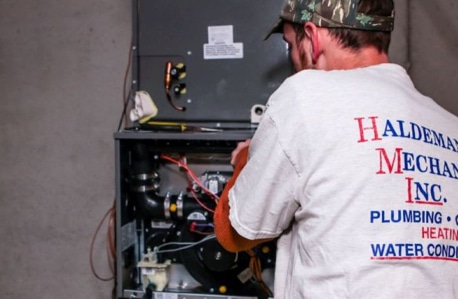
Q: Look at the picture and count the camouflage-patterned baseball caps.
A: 1